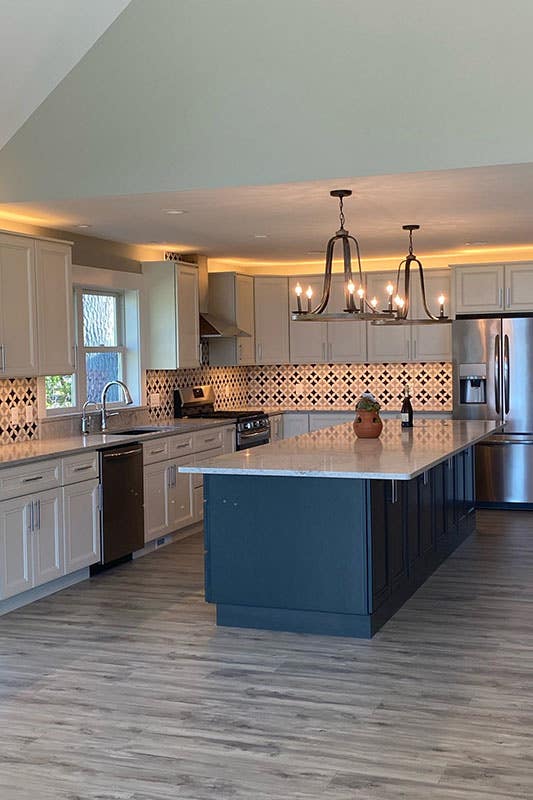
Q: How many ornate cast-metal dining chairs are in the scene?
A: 0